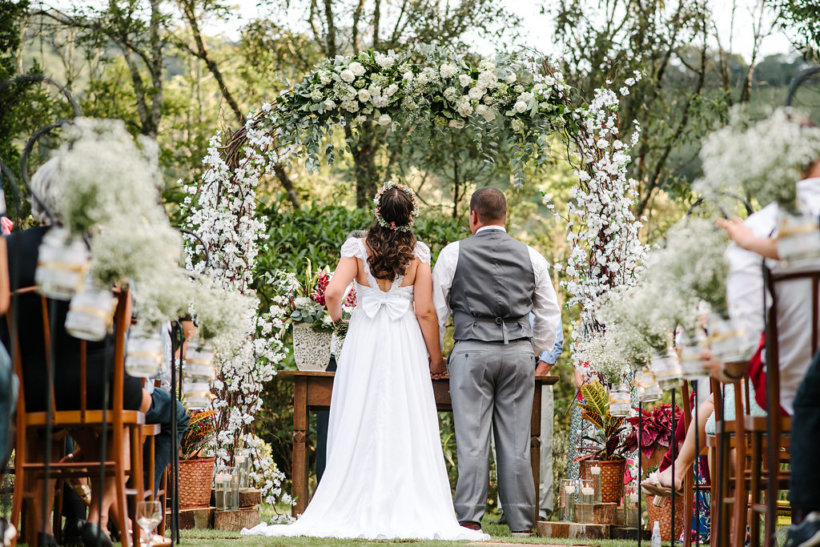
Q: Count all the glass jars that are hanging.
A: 11